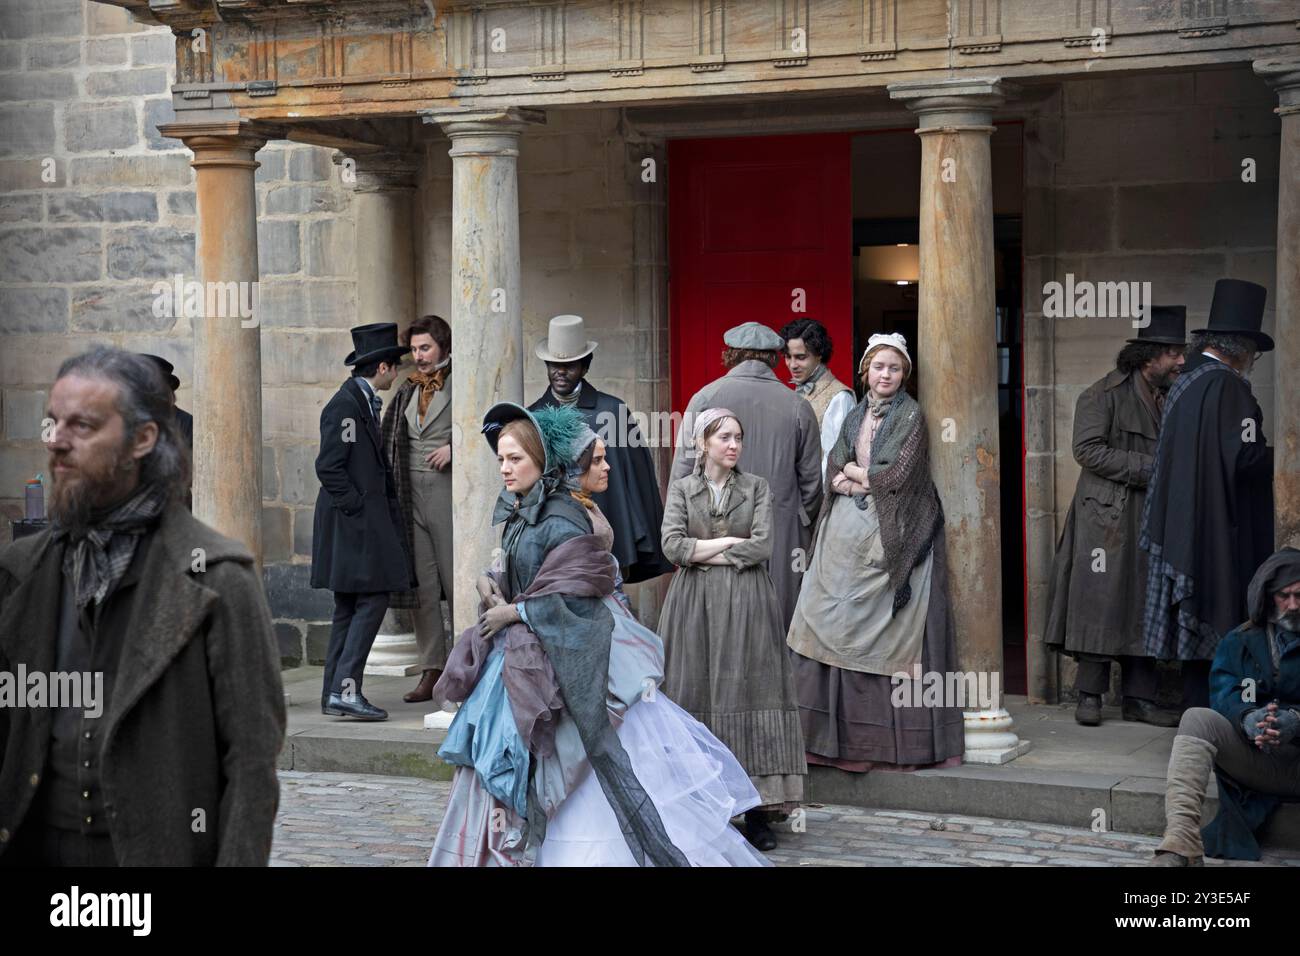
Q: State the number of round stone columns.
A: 5